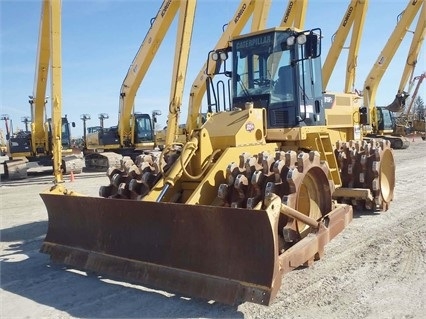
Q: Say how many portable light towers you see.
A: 5